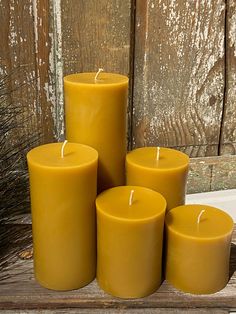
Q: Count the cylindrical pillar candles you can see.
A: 5